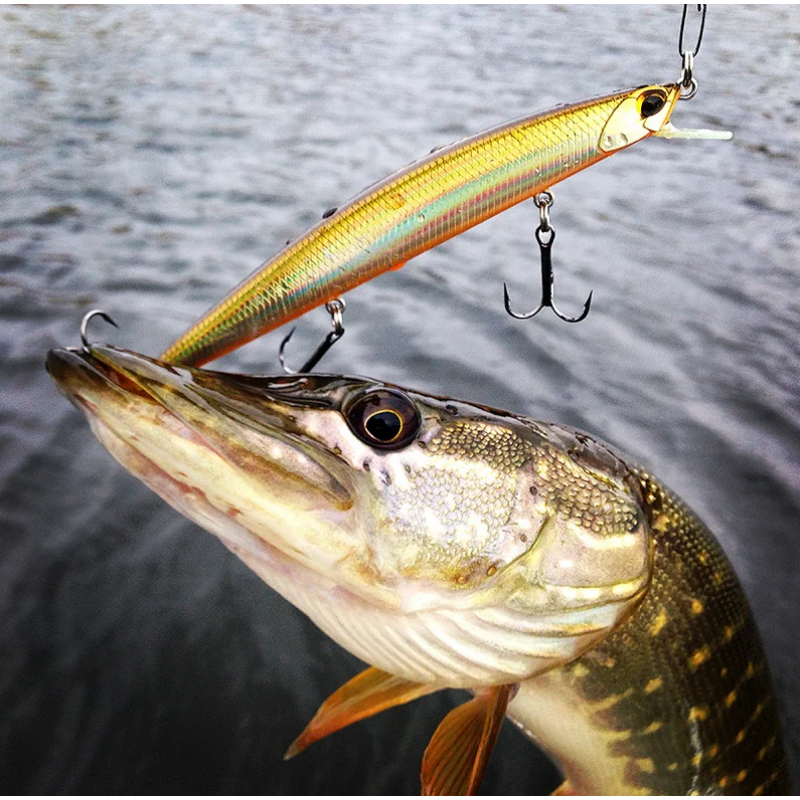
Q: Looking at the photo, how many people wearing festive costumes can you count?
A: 0